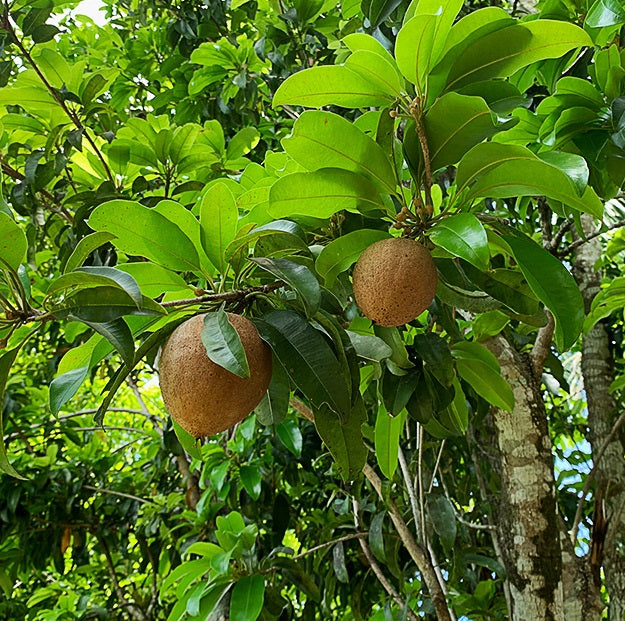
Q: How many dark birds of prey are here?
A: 0